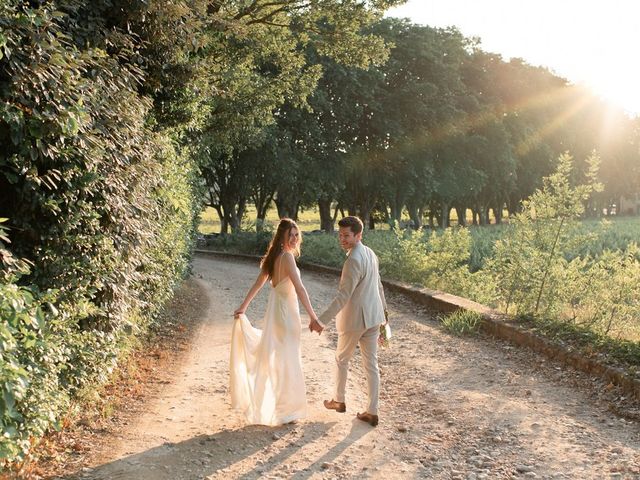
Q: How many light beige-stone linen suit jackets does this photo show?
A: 1